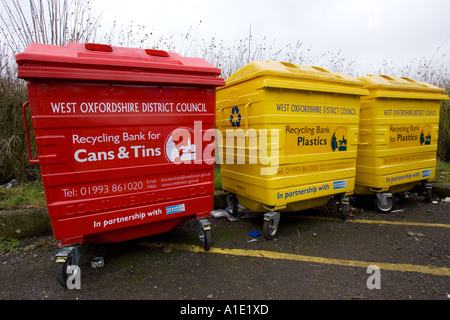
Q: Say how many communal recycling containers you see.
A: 3